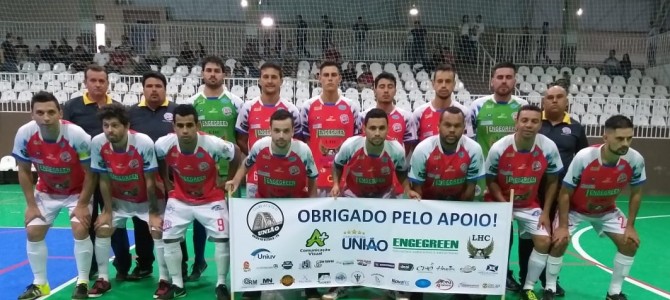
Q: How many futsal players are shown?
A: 14